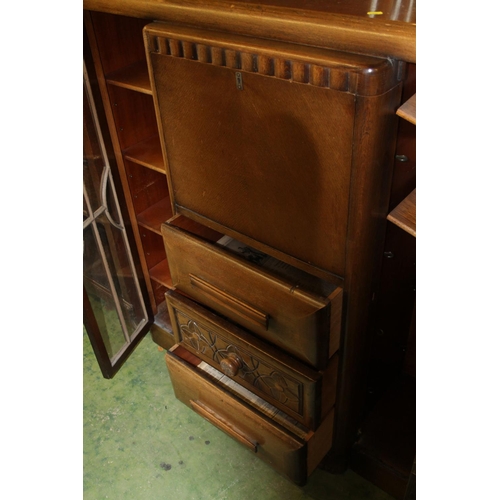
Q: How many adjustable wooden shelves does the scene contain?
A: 6